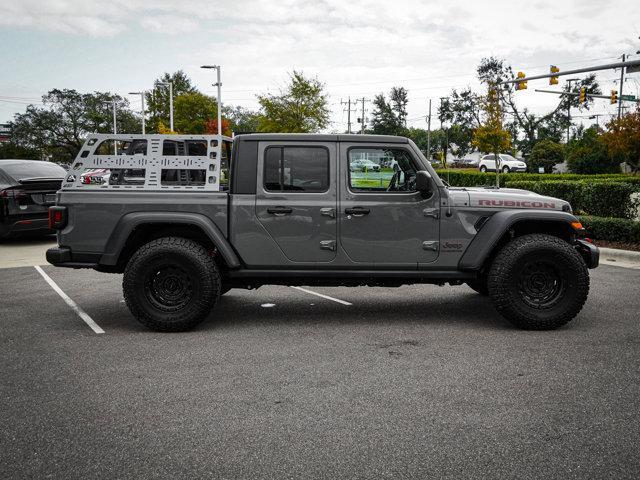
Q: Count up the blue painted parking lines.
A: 0